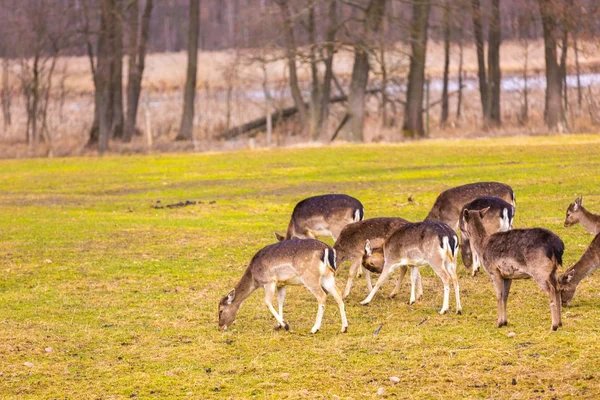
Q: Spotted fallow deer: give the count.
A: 9